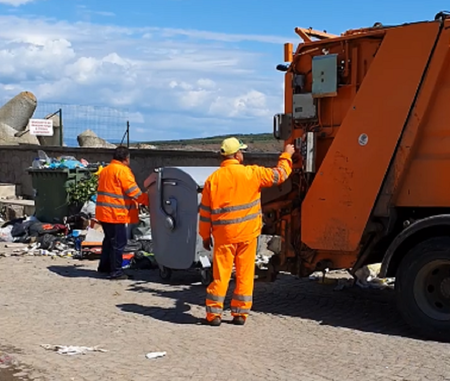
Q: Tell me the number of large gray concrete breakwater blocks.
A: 3